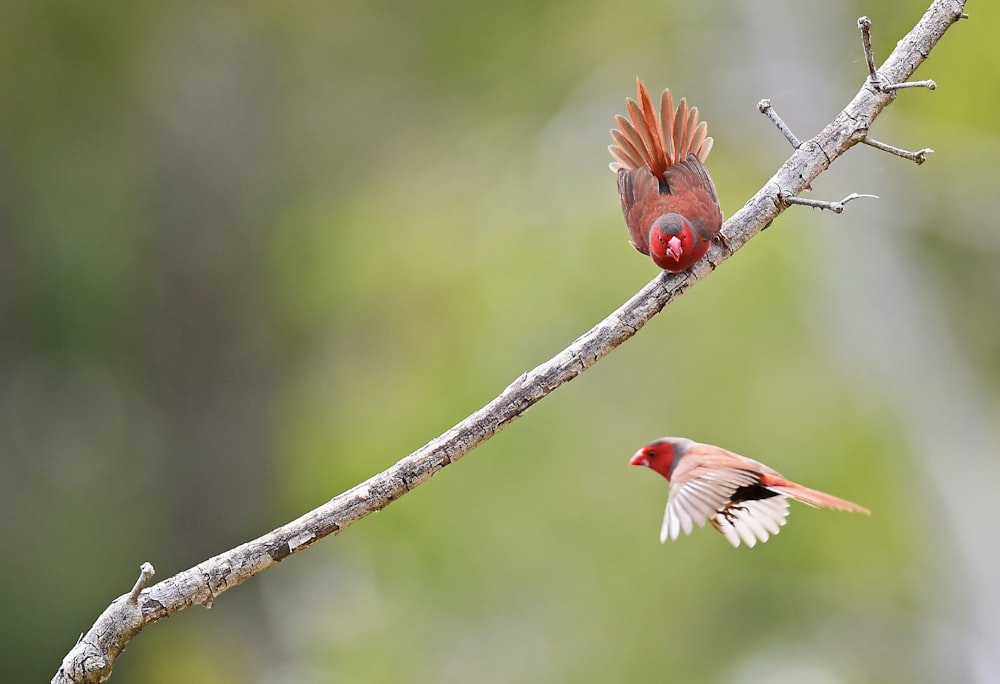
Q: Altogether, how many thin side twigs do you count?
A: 6